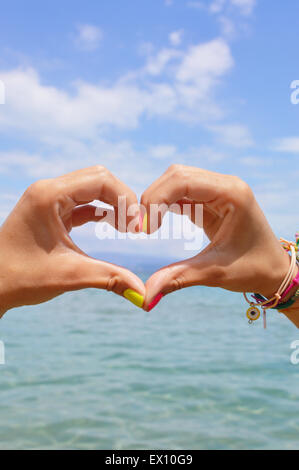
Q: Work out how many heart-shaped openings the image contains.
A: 1